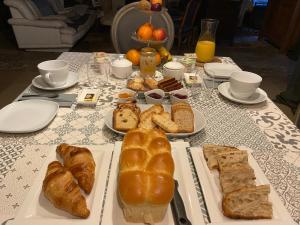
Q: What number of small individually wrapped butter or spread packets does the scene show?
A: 2